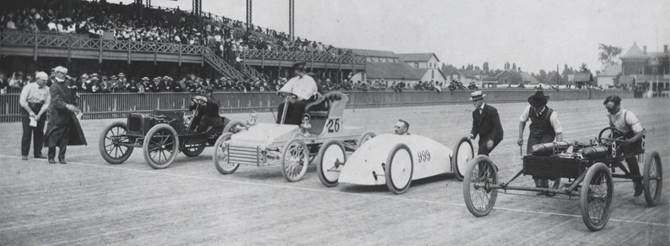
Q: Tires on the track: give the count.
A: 13